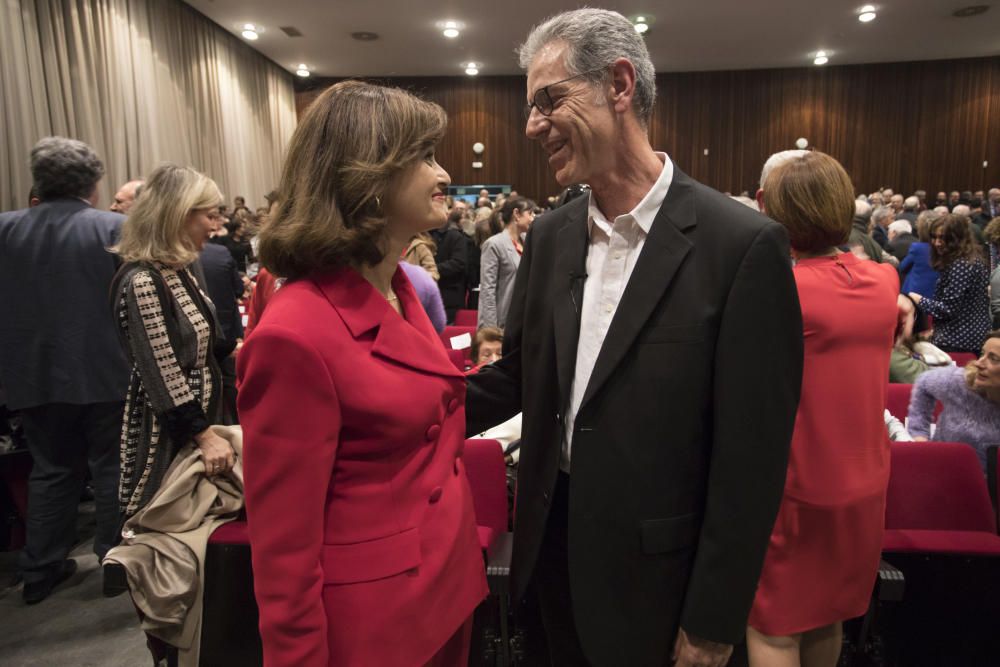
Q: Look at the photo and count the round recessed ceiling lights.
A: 7